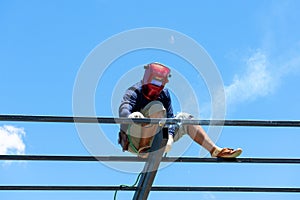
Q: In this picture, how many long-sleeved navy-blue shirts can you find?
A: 1